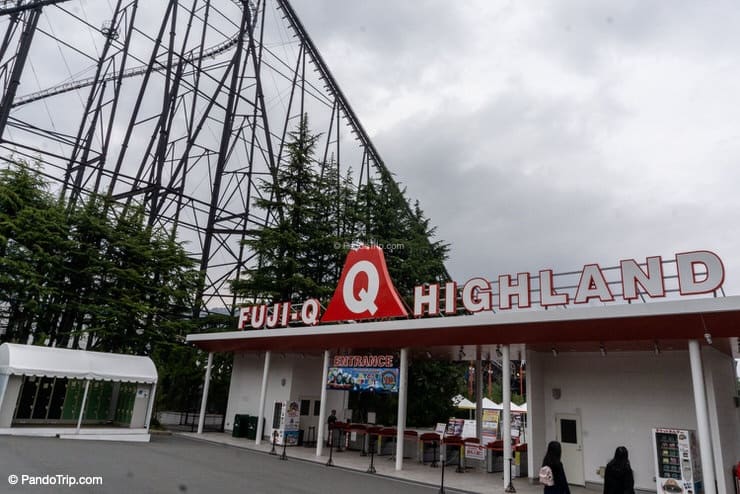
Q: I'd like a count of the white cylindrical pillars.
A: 6